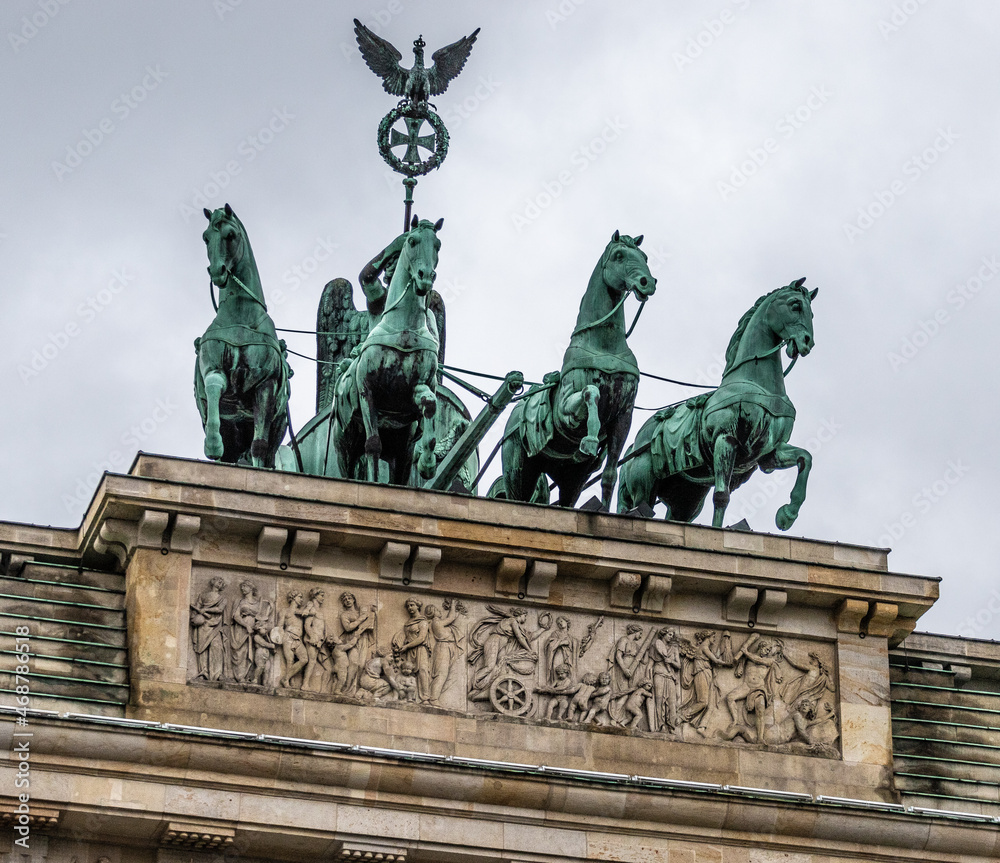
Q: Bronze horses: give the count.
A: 4